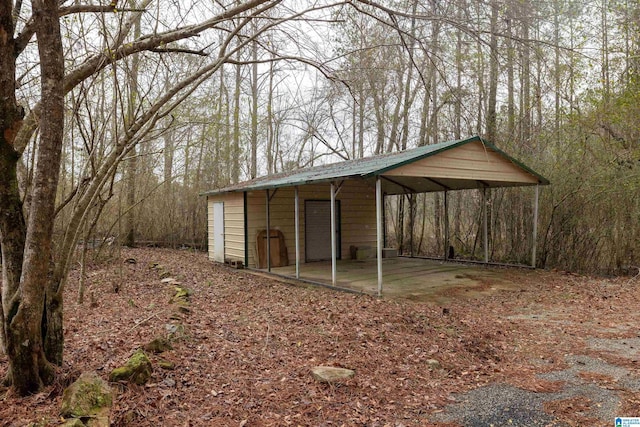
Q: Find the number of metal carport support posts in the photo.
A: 8